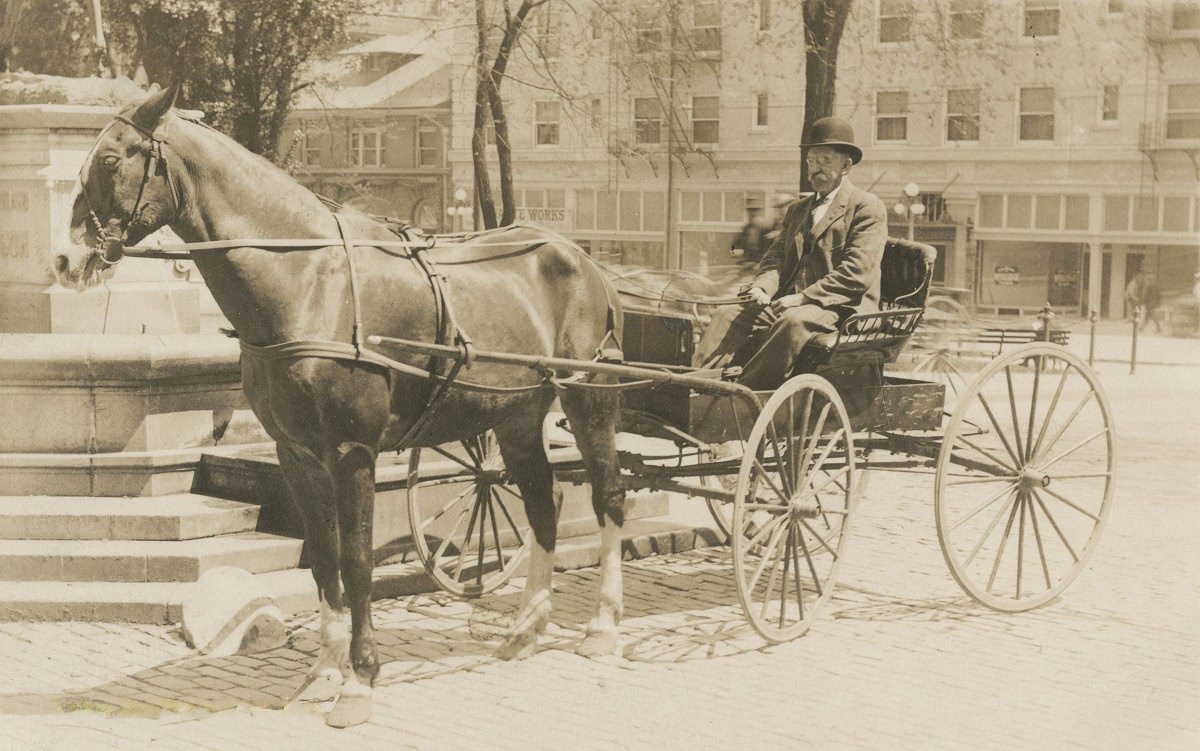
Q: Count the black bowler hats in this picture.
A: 1